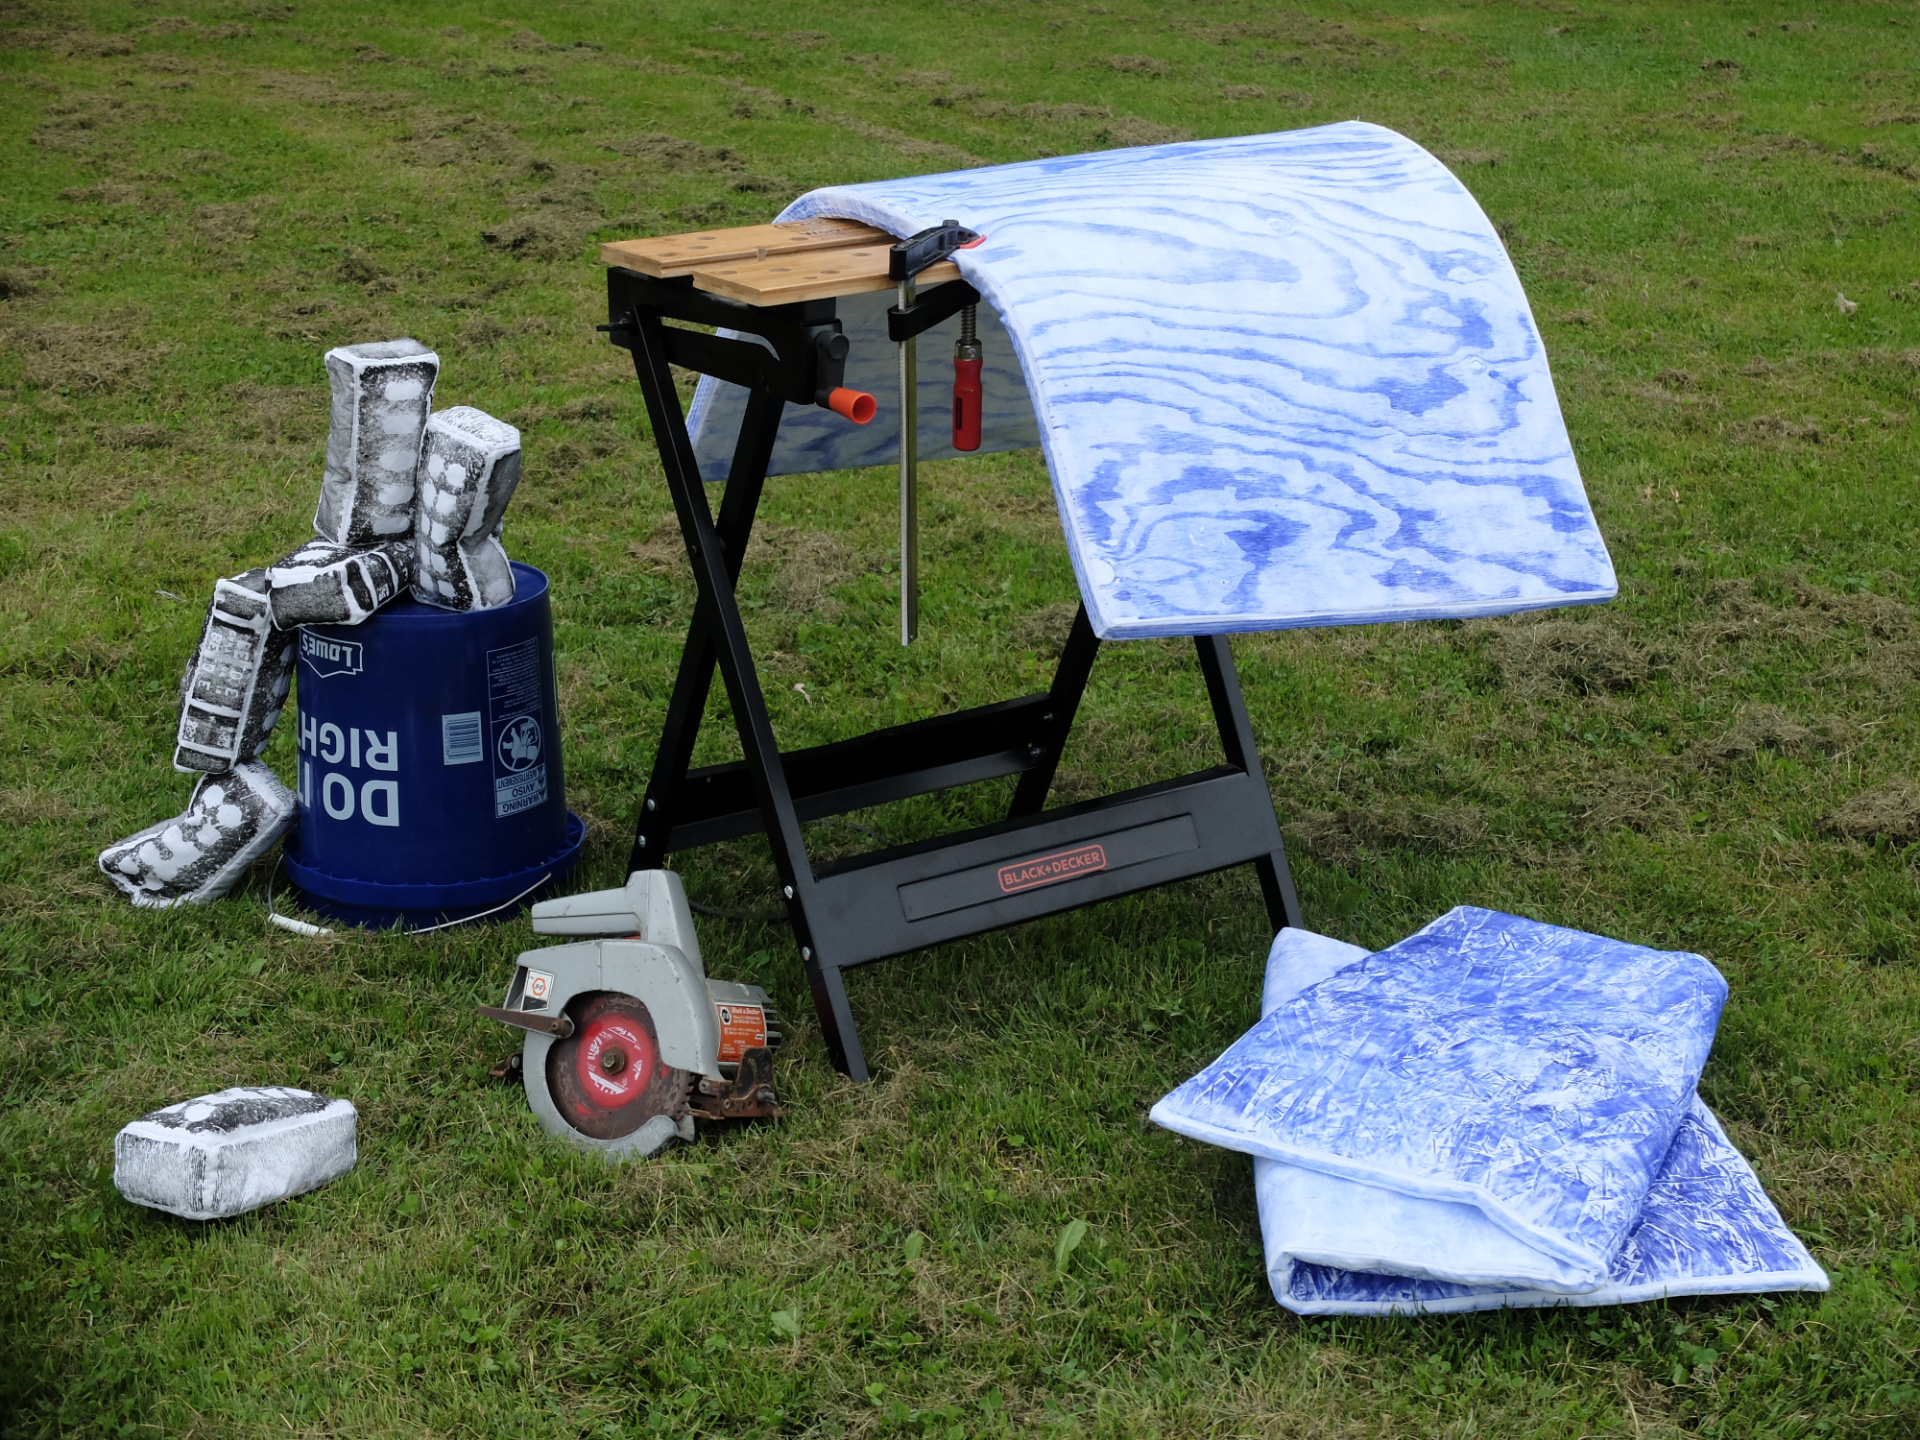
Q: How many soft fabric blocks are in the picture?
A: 6